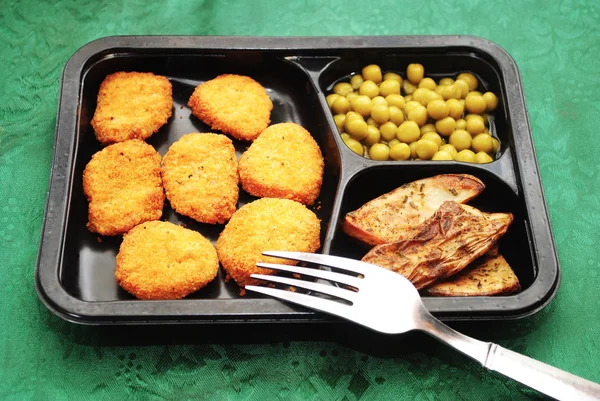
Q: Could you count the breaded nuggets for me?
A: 7